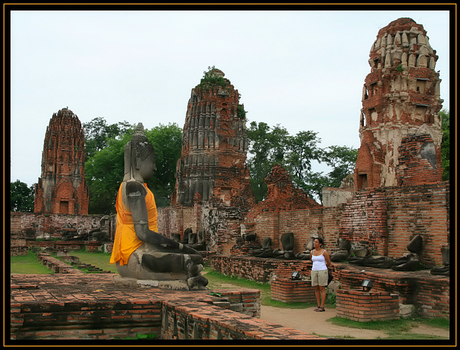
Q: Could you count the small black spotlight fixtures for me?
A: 2